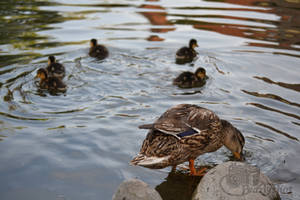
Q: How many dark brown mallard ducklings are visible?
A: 5